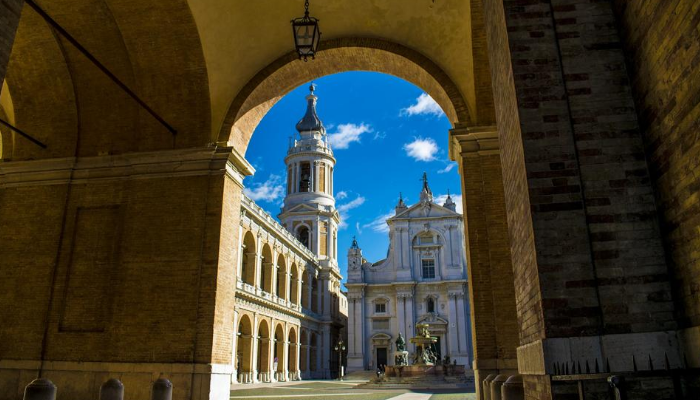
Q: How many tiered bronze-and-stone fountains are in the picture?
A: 1